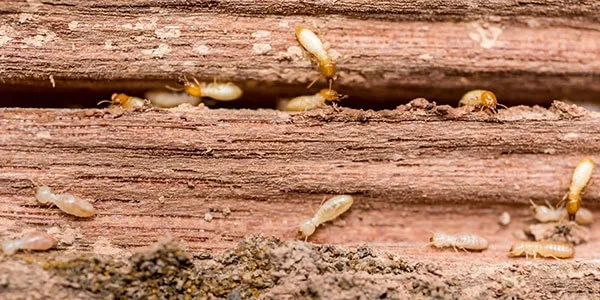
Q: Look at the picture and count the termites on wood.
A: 13